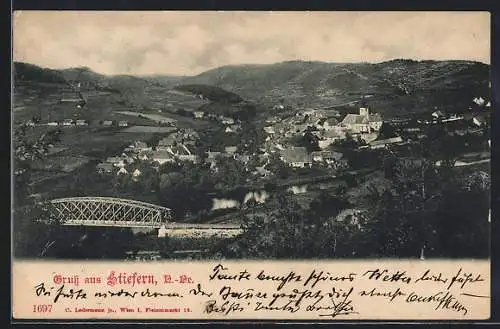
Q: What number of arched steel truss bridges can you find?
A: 1